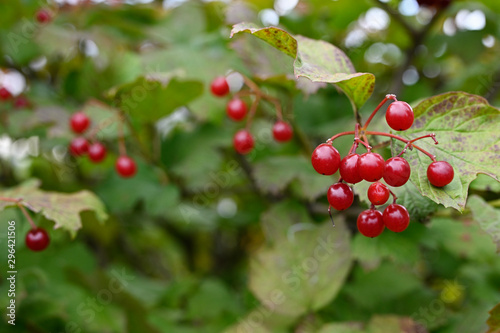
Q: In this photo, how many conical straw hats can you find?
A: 0